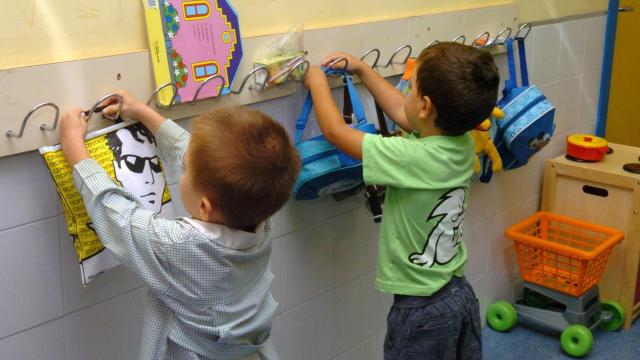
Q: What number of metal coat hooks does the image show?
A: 14